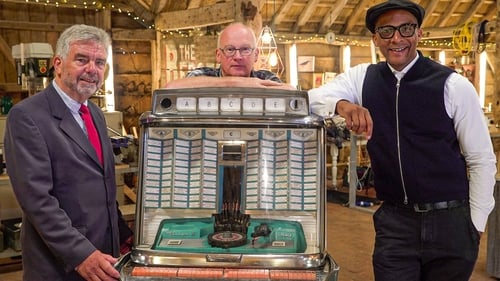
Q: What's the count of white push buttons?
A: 5